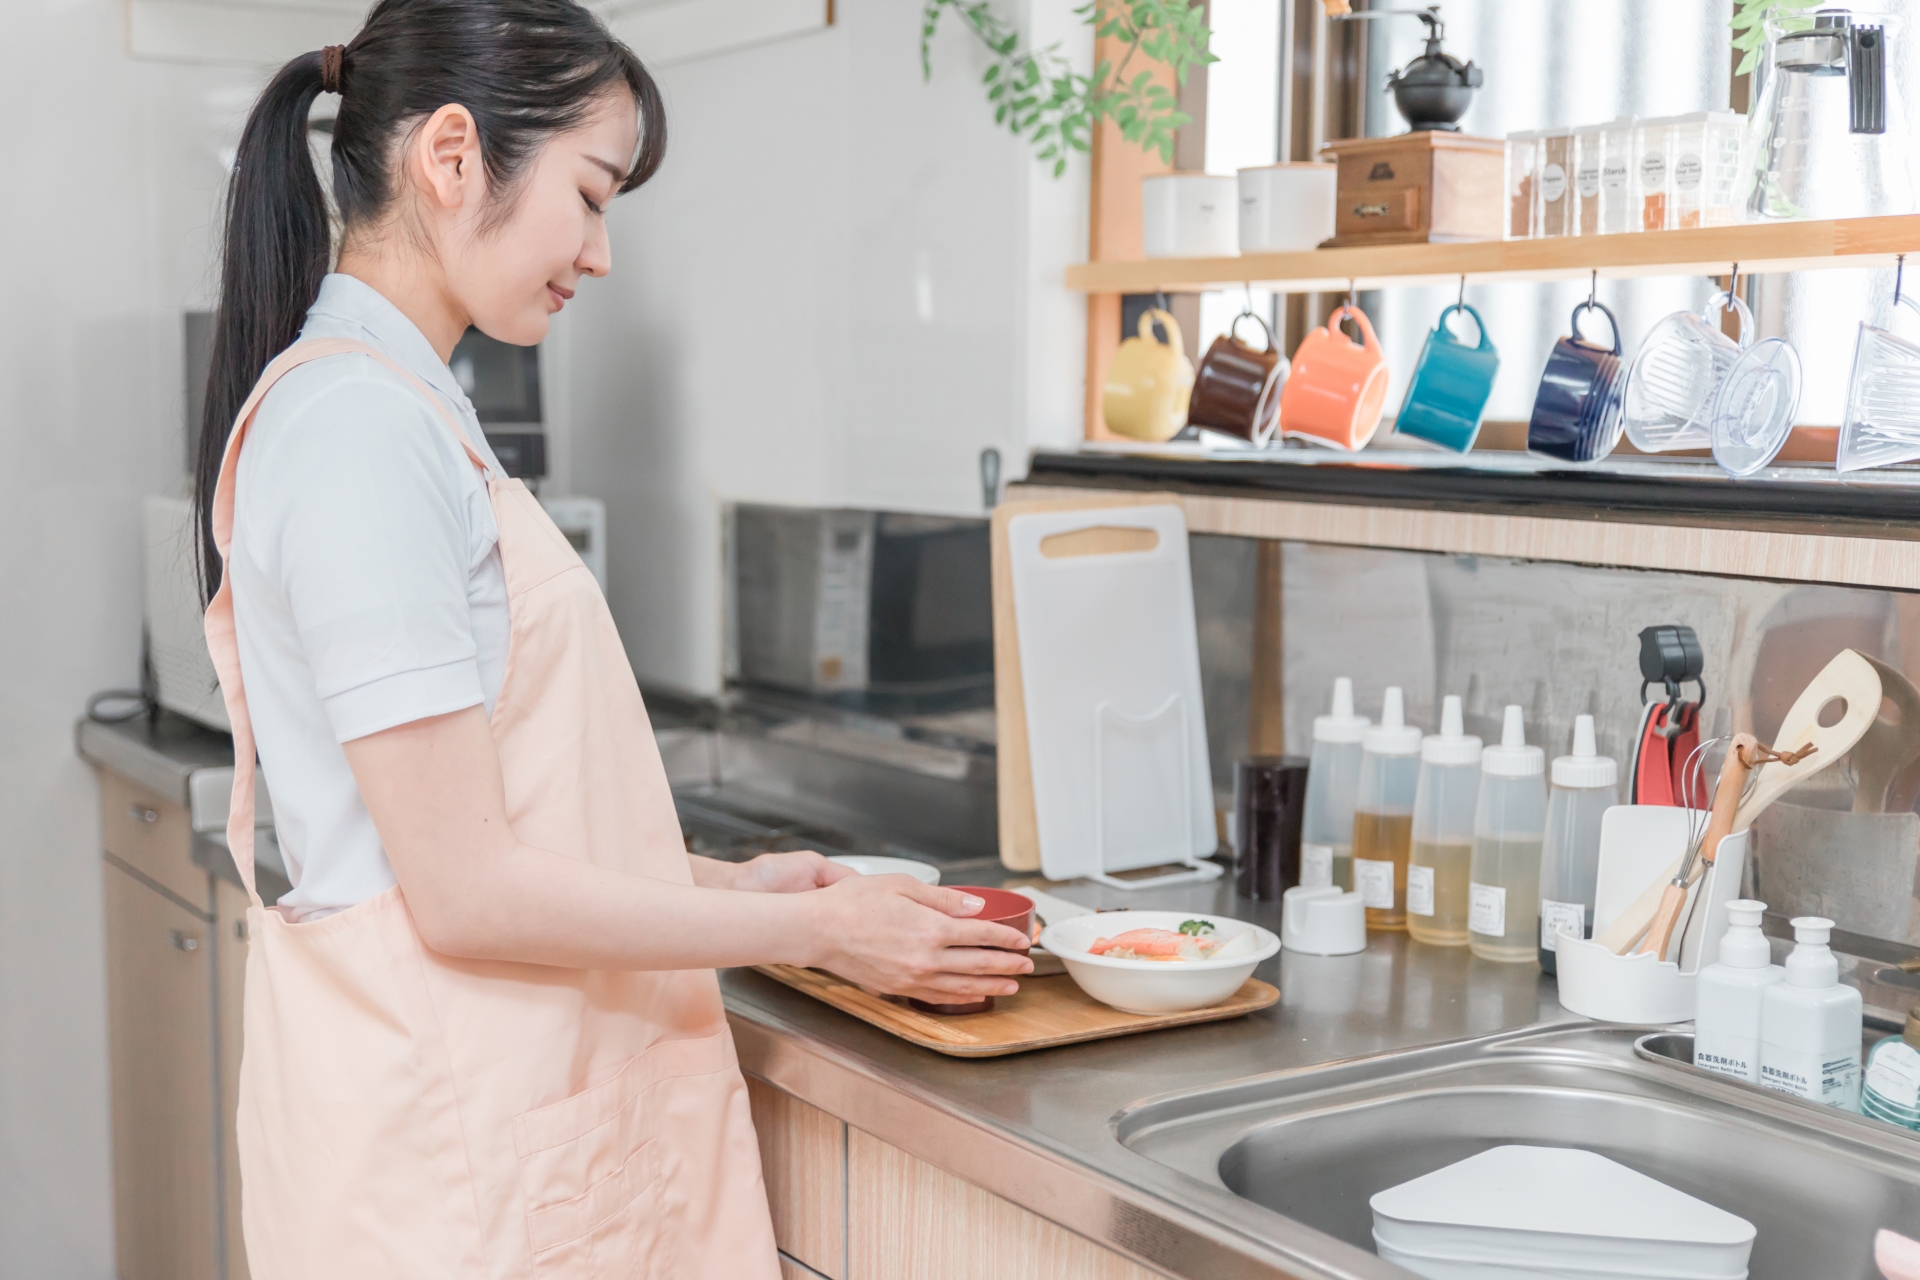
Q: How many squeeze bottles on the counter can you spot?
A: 5